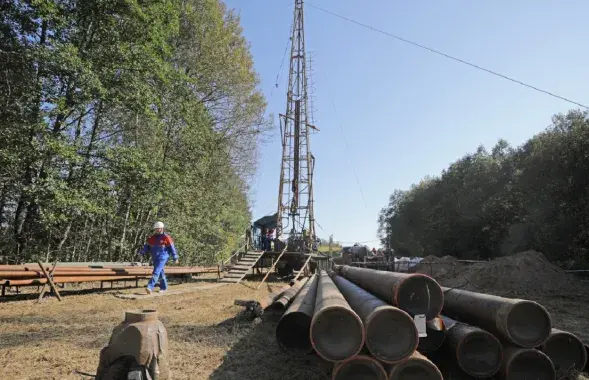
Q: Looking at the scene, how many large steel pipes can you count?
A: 11